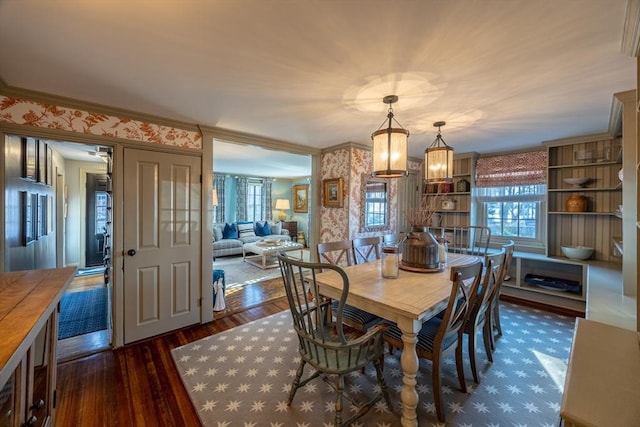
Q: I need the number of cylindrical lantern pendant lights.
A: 2